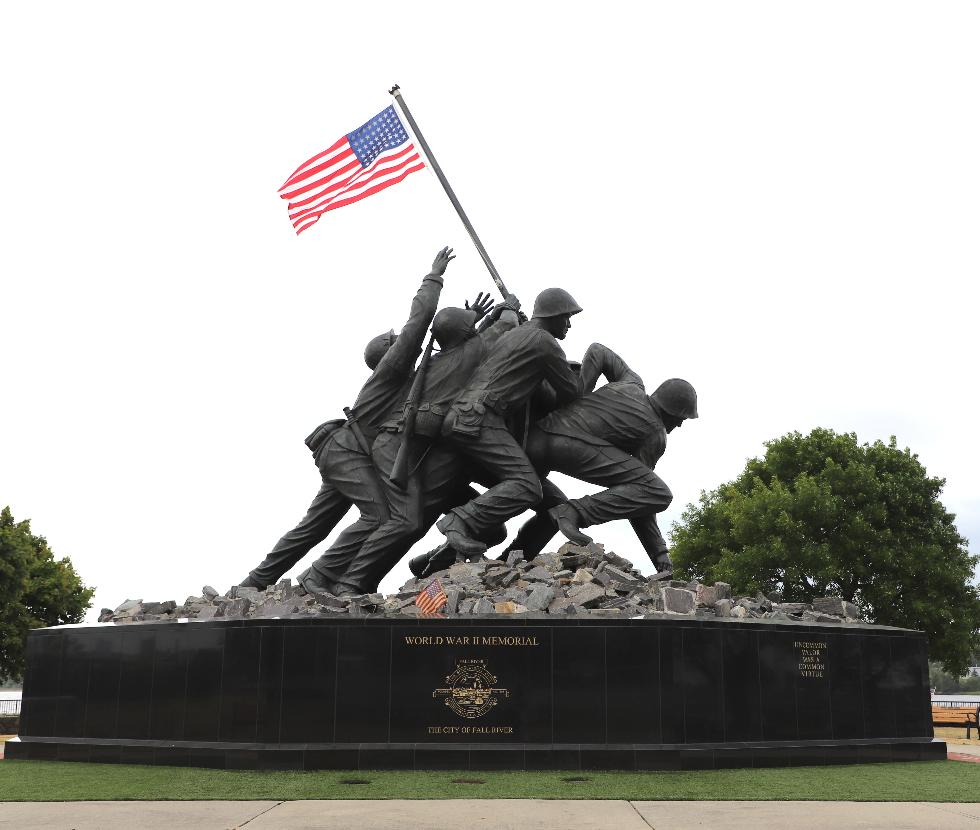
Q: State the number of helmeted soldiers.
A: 4